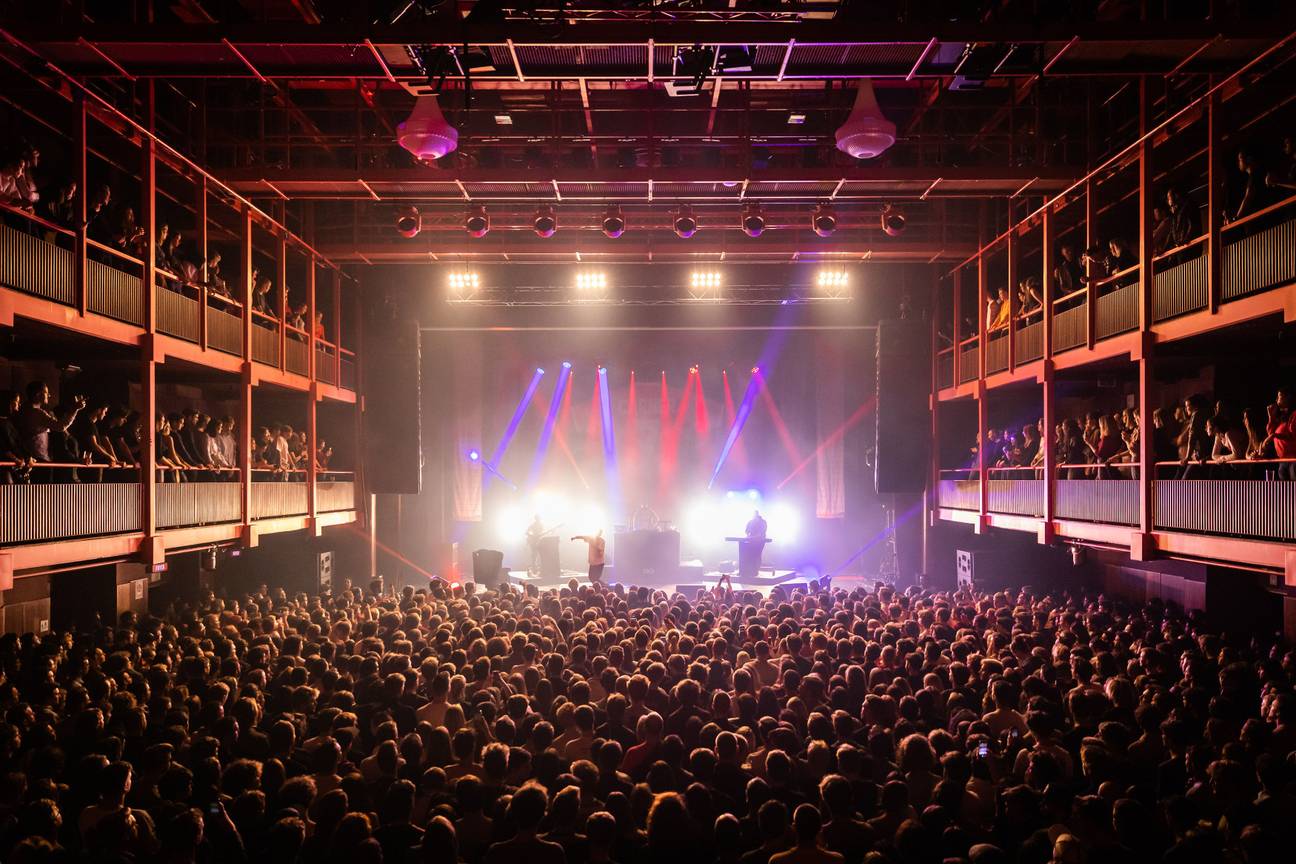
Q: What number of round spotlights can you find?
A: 8